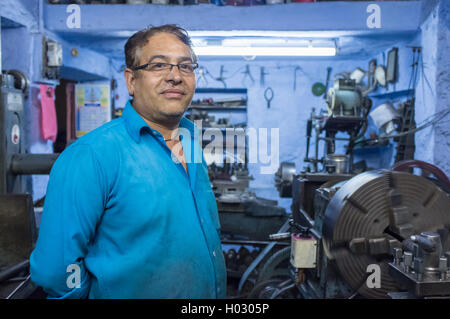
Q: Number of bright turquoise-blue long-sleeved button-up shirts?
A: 1